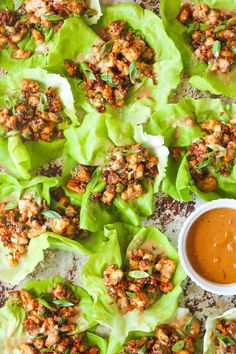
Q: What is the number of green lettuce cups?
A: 11